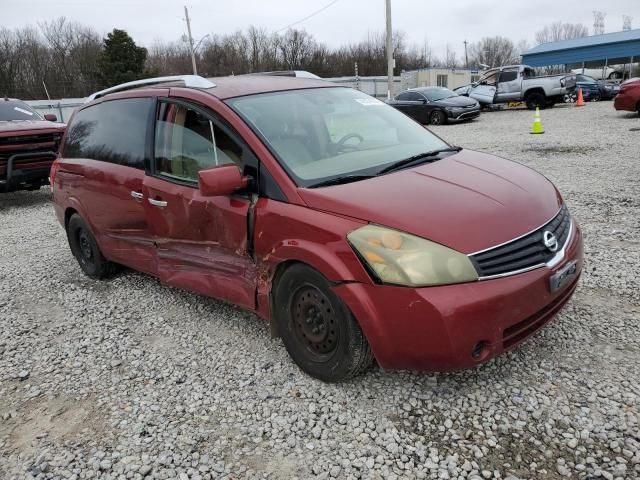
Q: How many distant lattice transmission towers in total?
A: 2